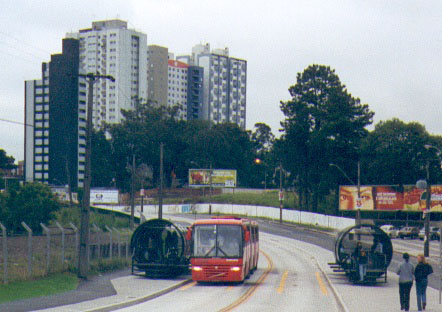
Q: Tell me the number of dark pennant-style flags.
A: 0